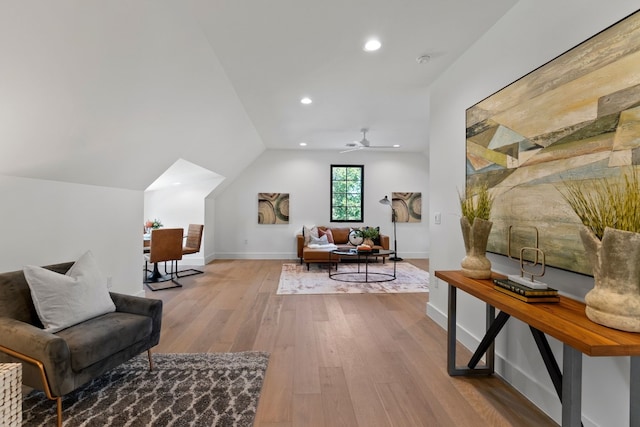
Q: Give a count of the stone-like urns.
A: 2